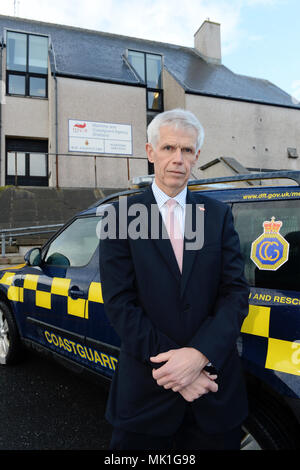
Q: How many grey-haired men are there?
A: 1